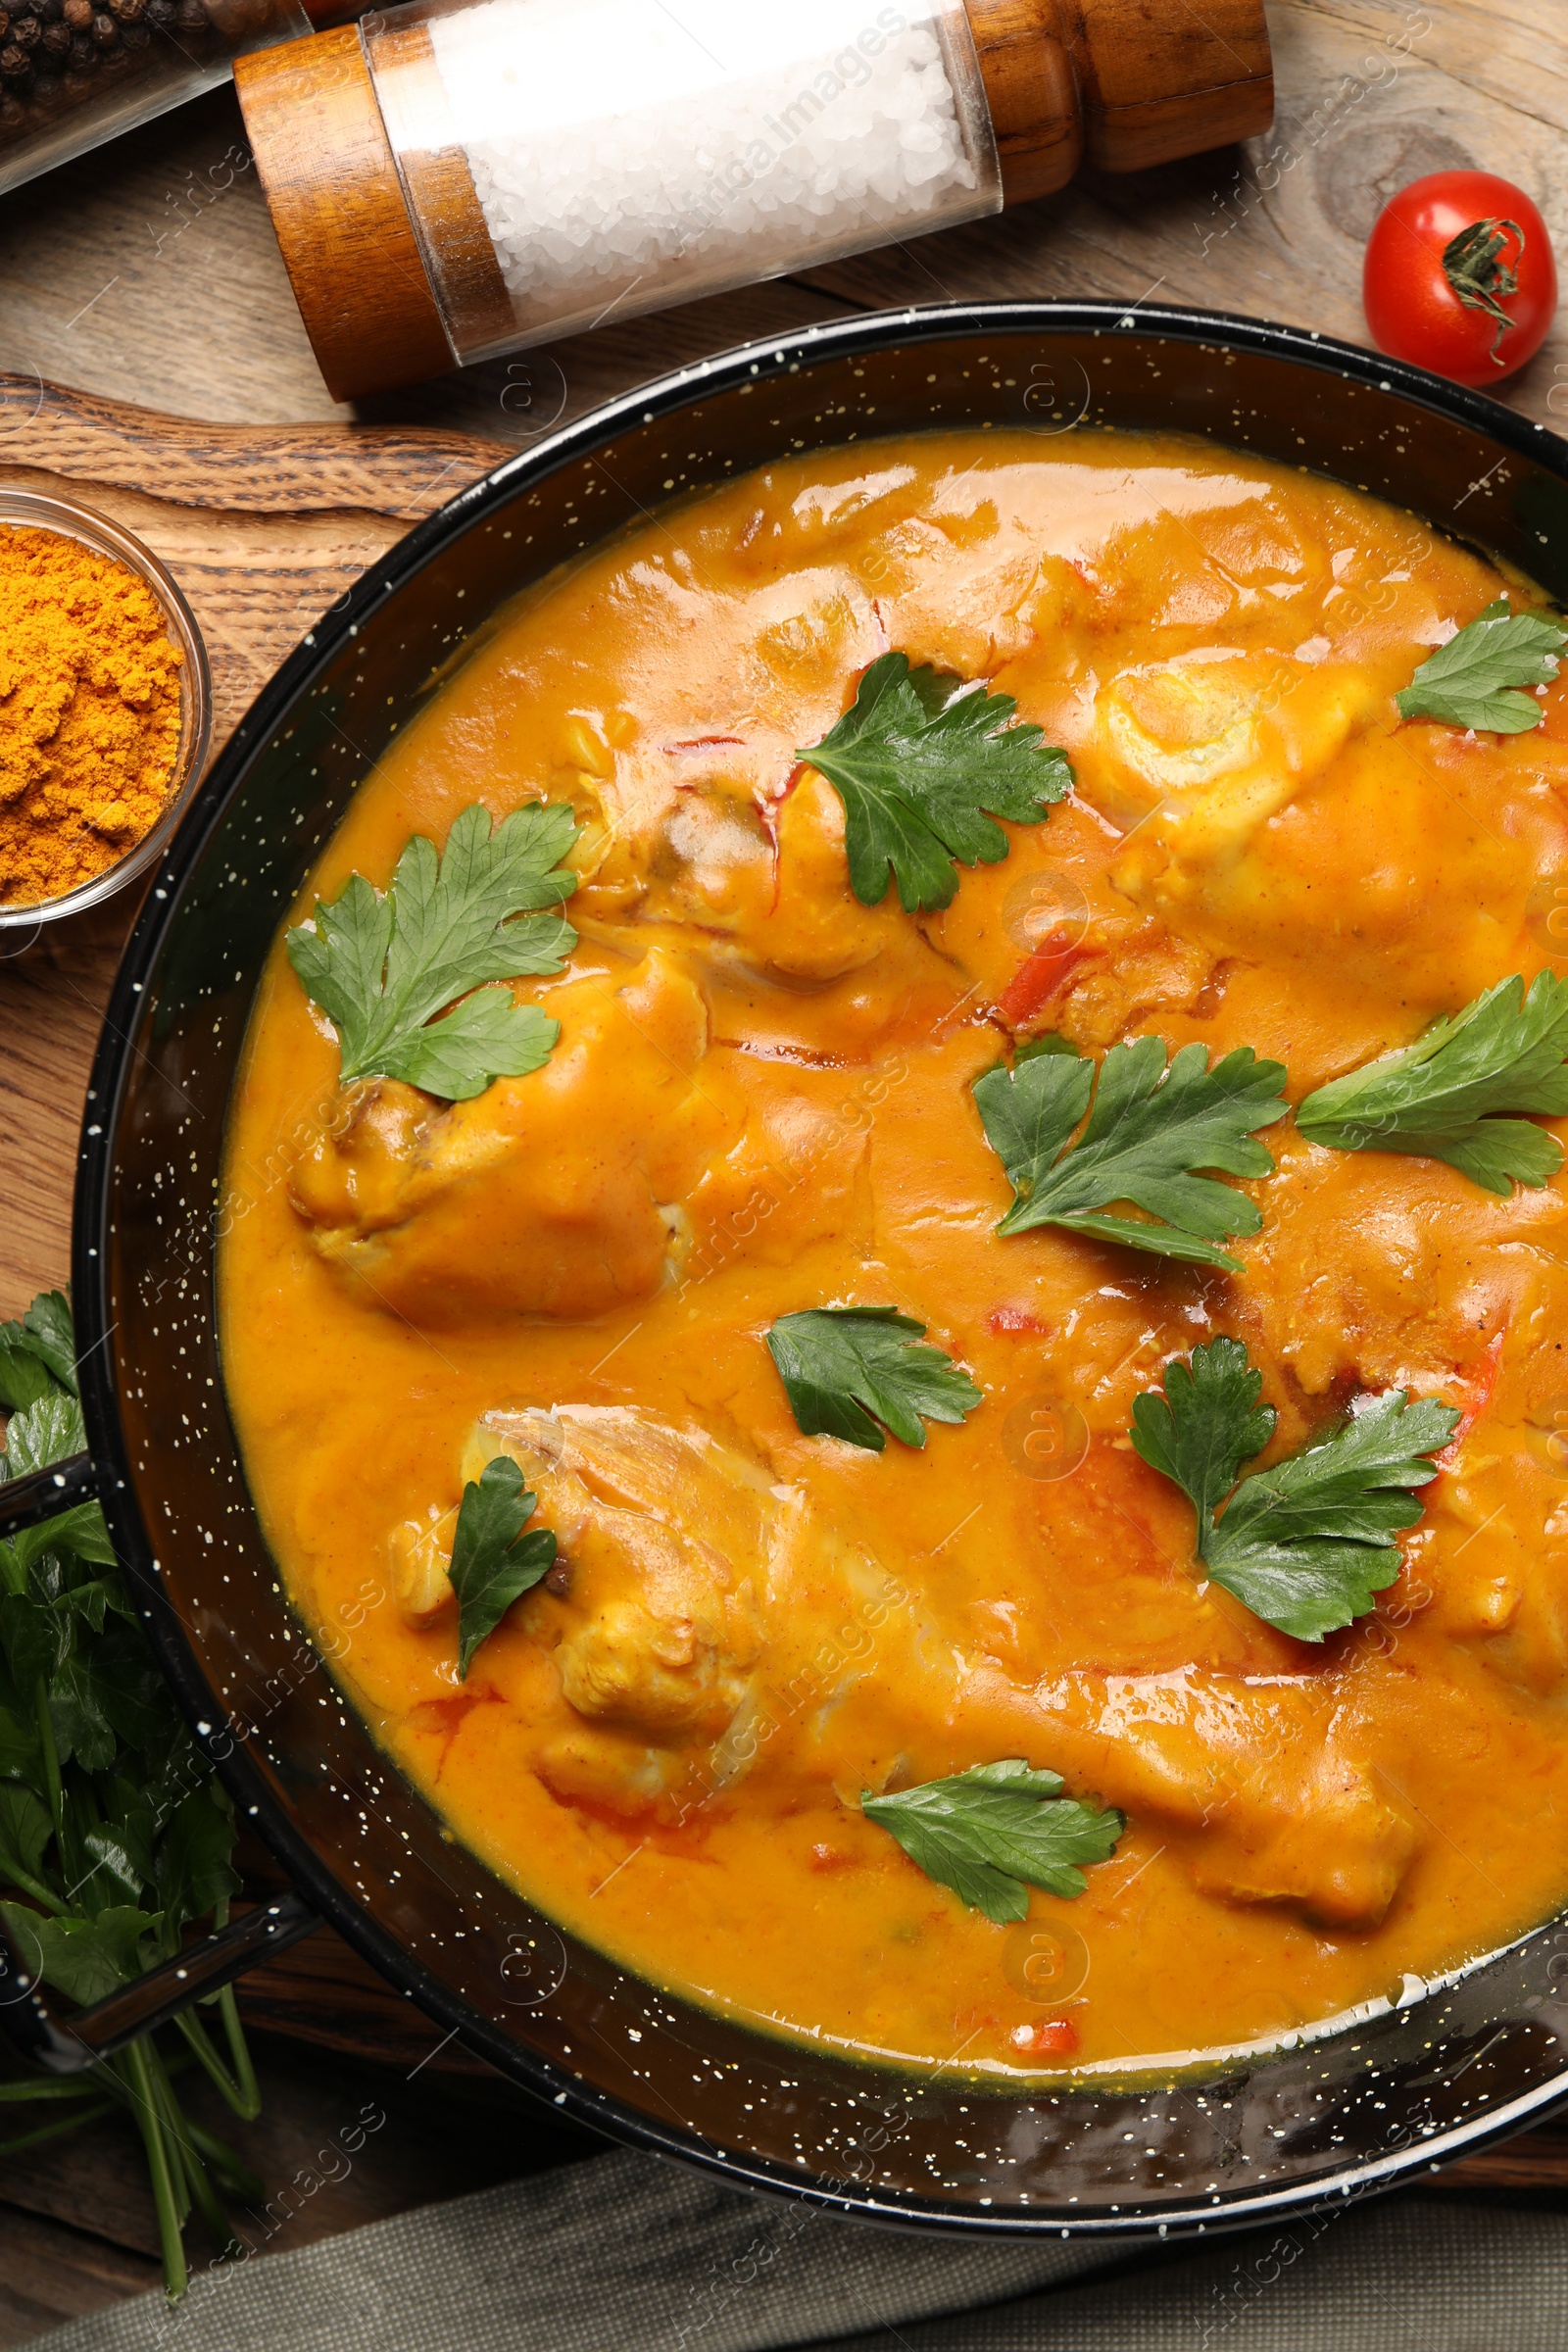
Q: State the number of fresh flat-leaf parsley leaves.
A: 9